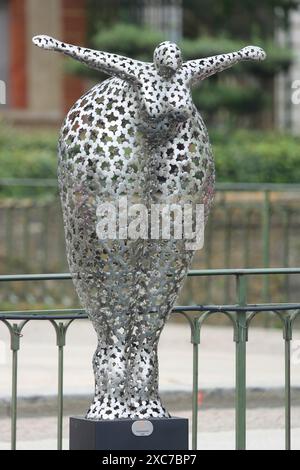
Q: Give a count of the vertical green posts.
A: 5